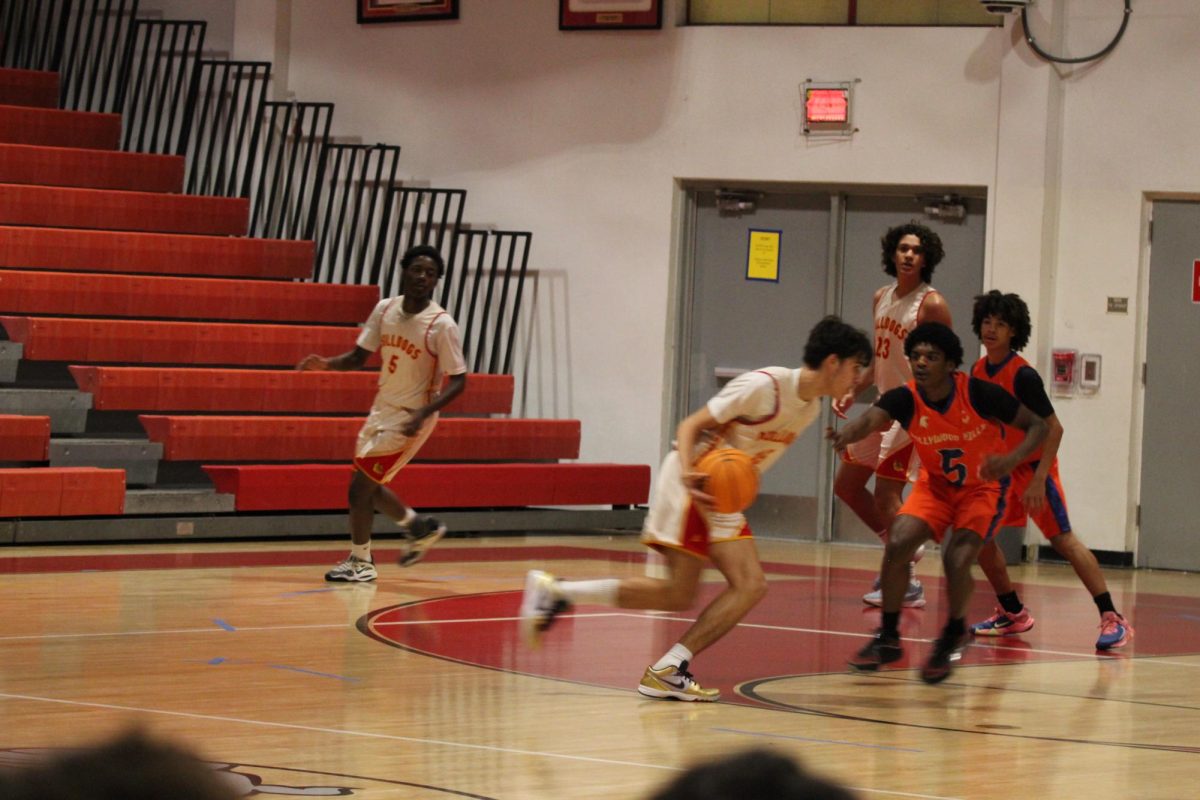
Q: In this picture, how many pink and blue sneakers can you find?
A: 2